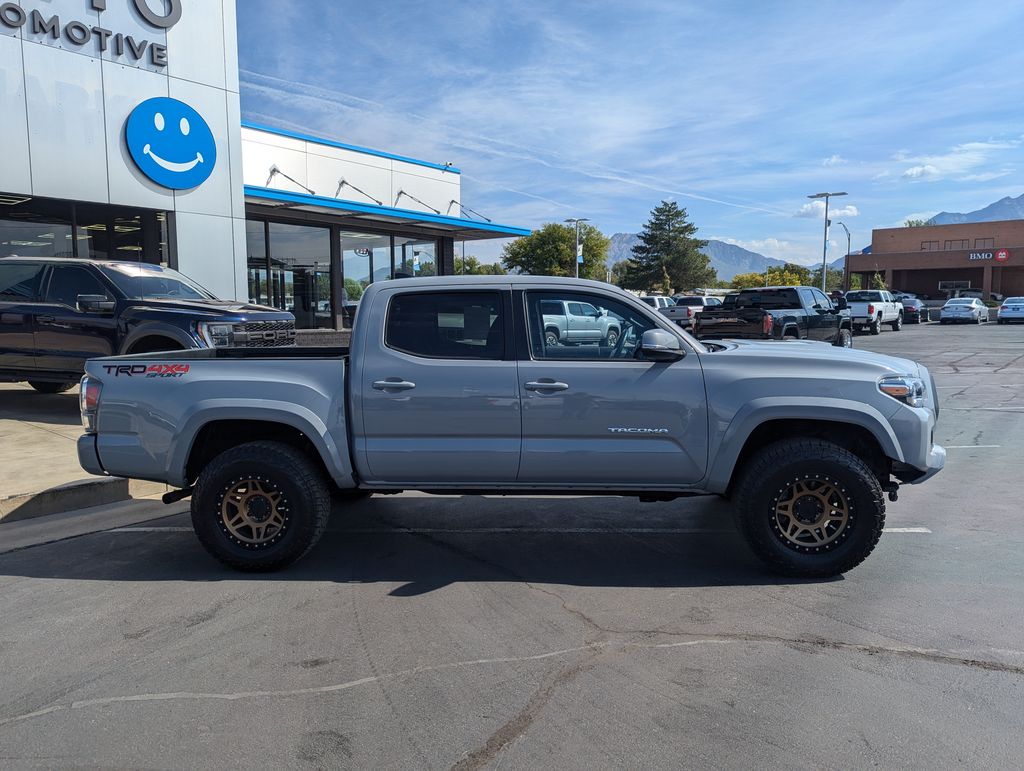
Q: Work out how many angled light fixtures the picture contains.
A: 4